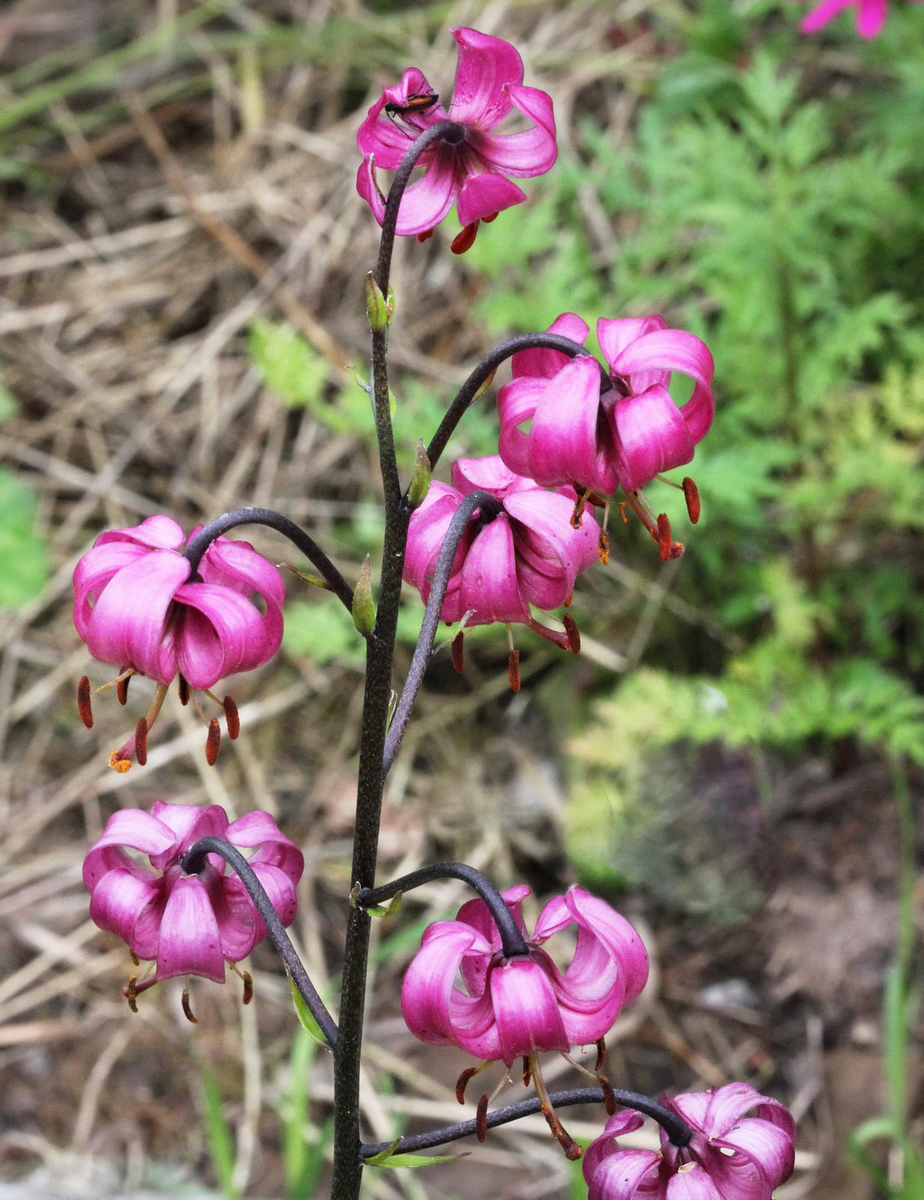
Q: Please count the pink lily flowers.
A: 7